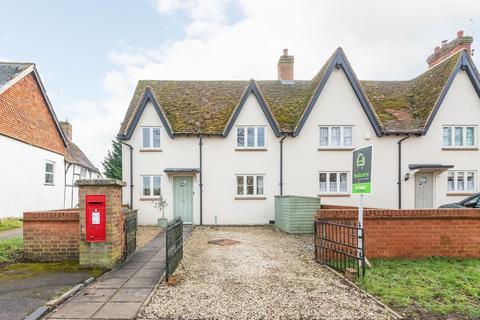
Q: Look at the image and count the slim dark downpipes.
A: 4